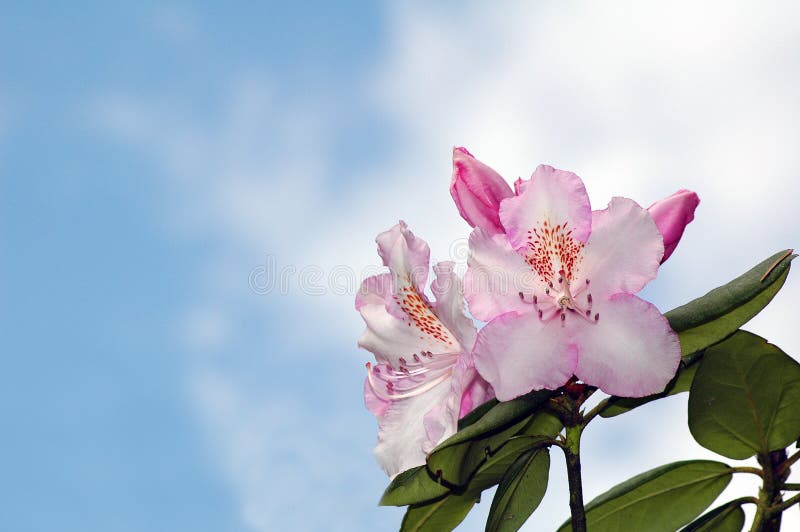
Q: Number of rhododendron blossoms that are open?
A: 2